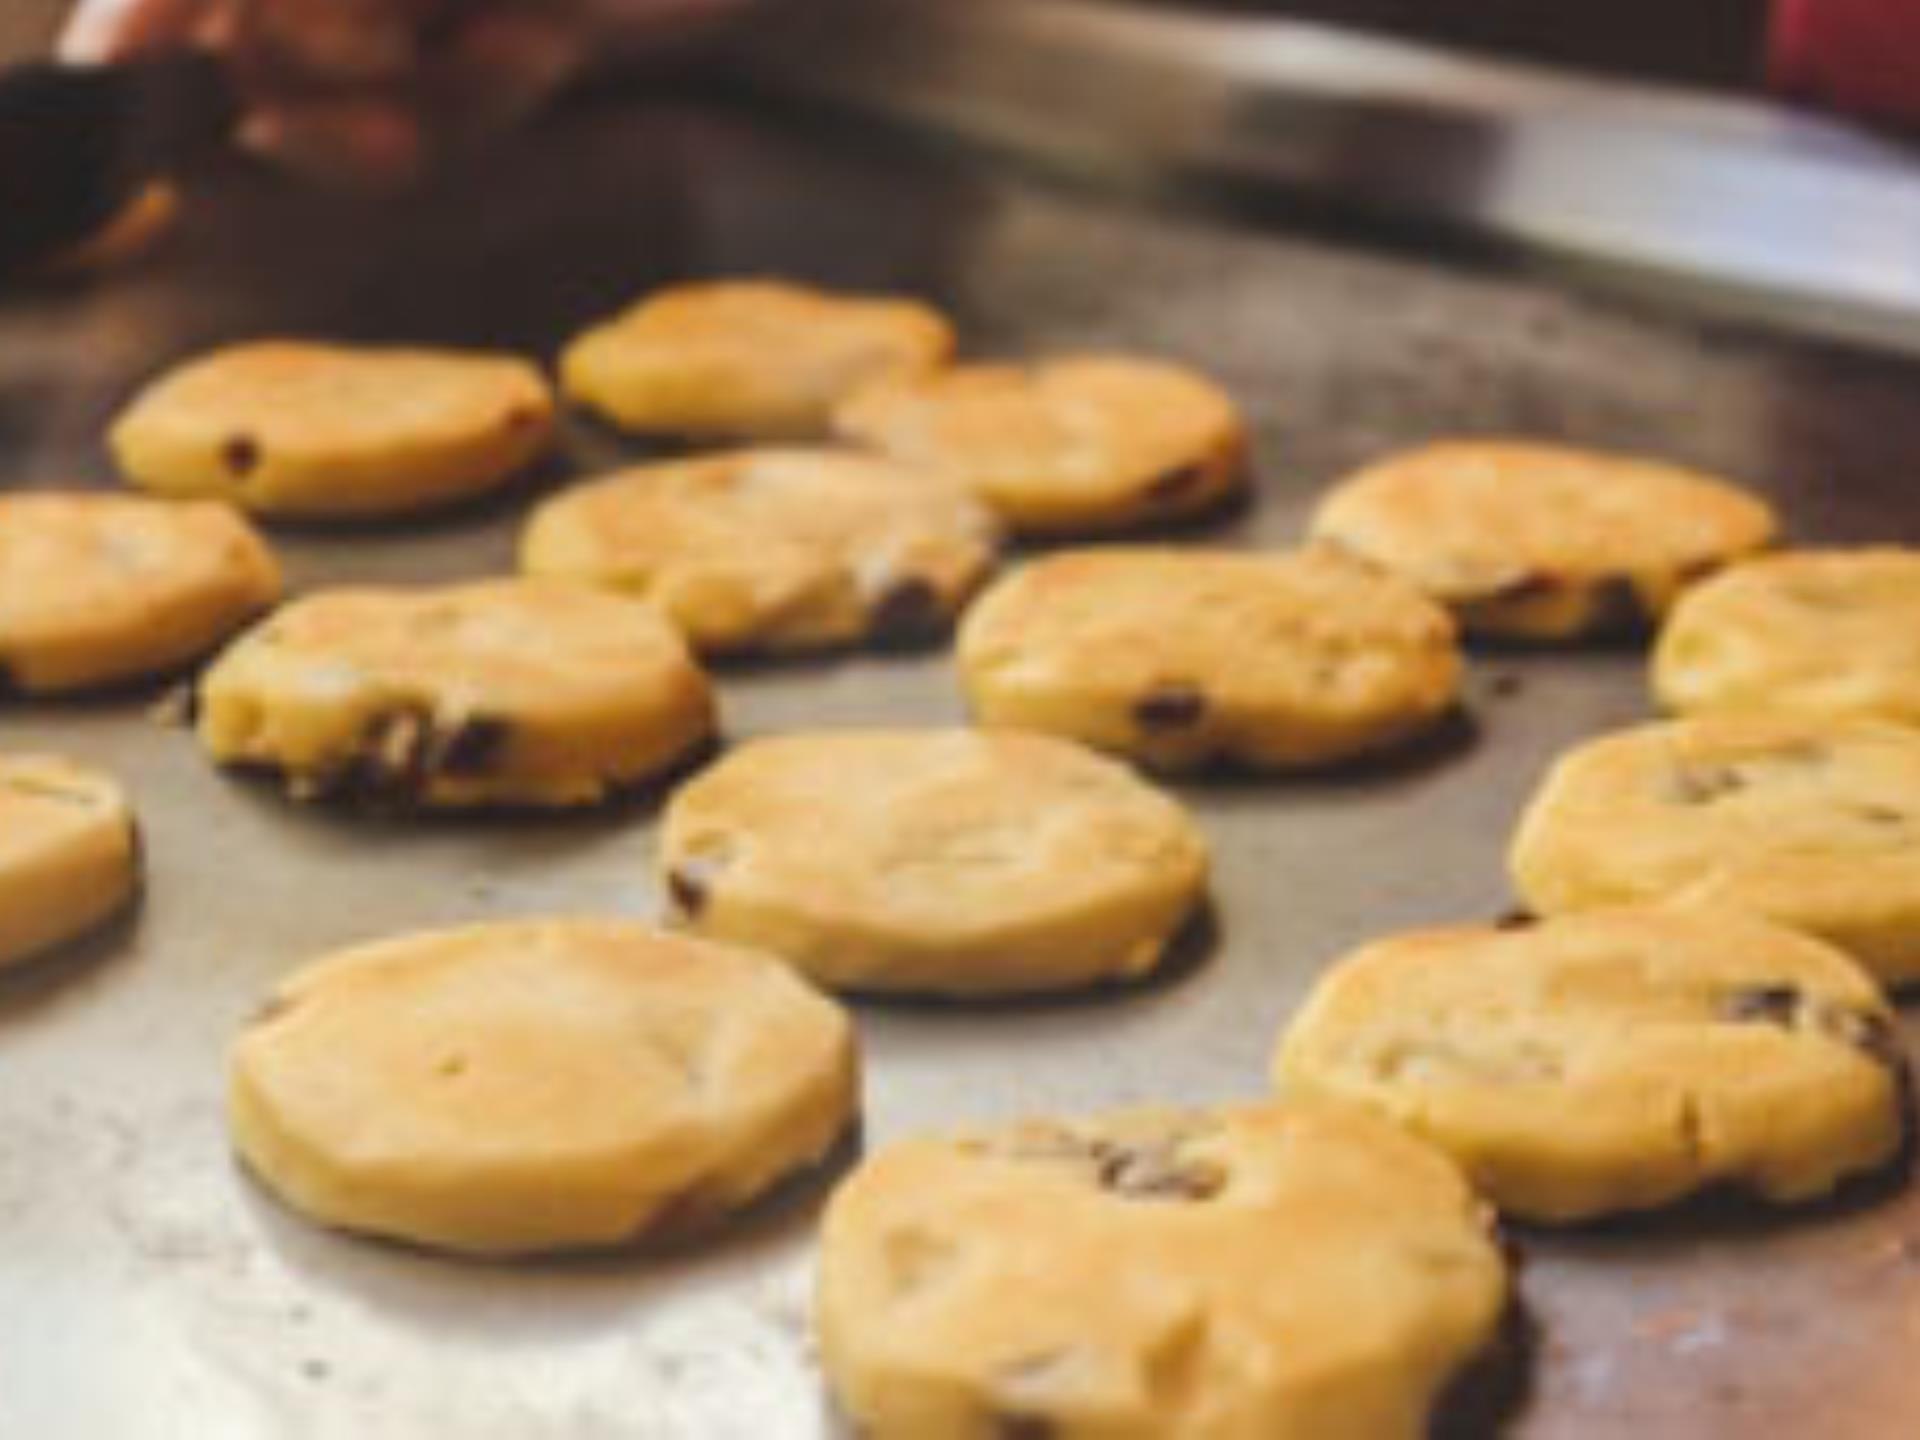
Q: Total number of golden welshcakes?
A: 15